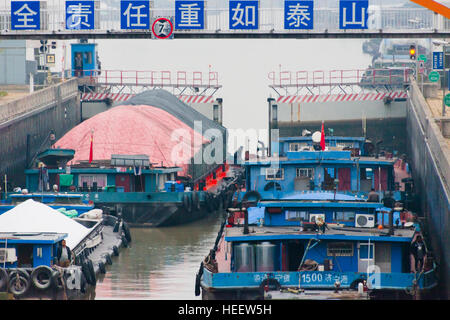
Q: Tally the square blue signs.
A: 7